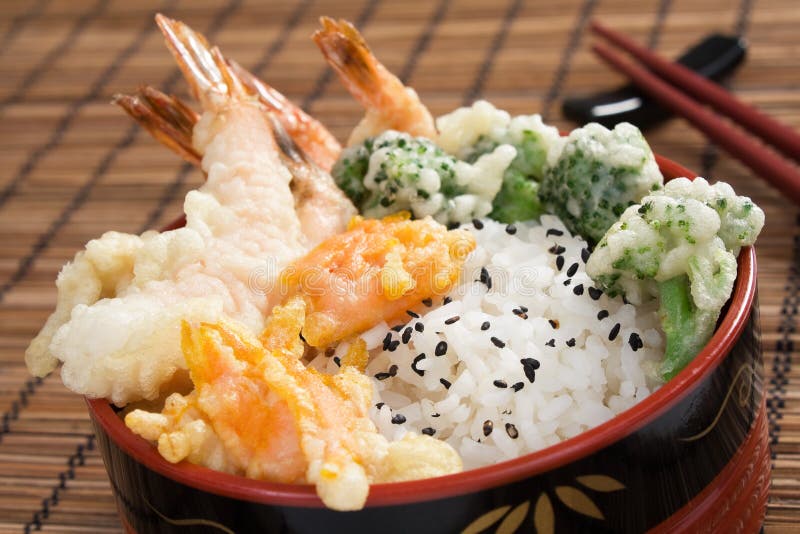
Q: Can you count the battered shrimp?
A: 4